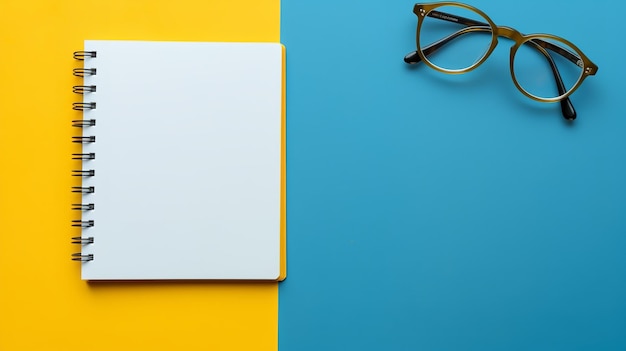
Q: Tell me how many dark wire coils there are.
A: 13